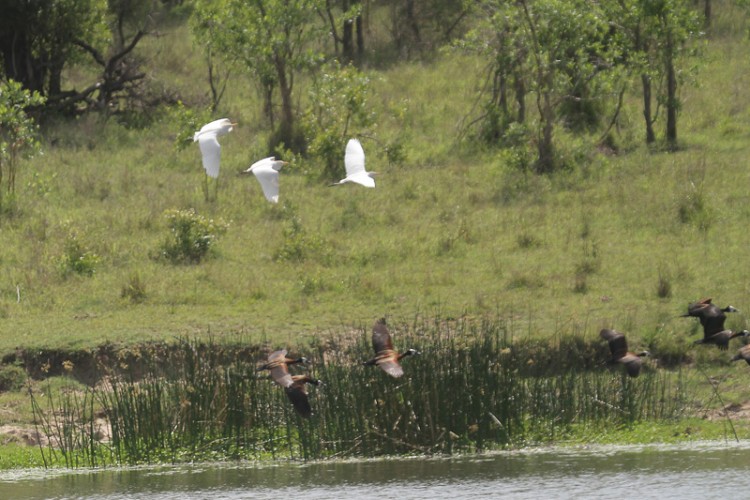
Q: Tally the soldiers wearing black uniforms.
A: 0